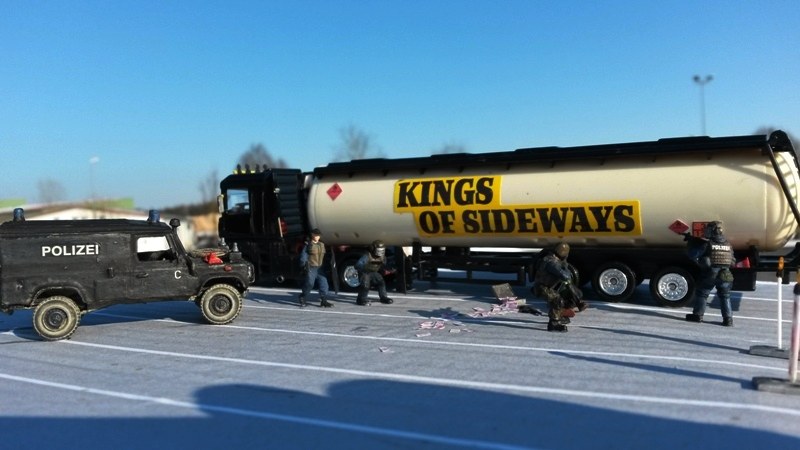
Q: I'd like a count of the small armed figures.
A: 4